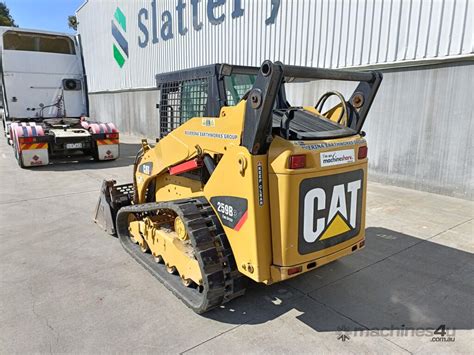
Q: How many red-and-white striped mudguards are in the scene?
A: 2